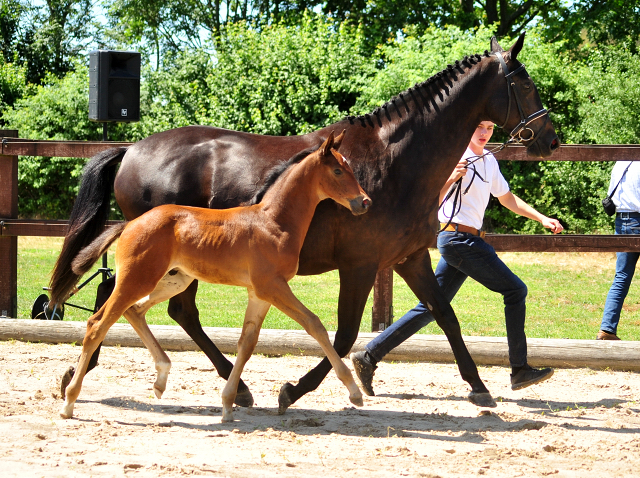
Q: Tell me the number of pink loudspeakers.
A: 0